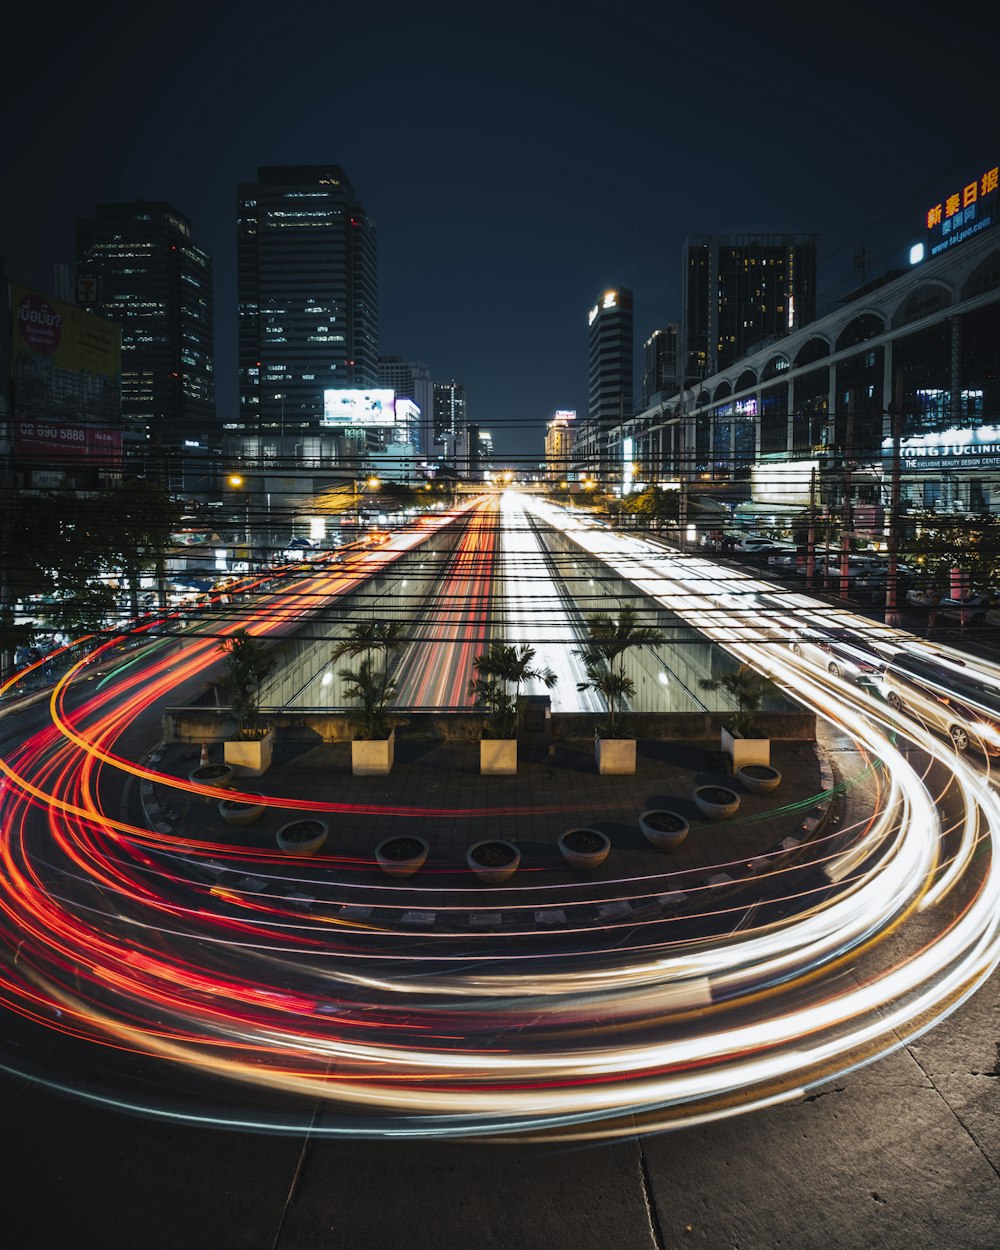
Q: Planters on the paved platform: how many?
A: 14